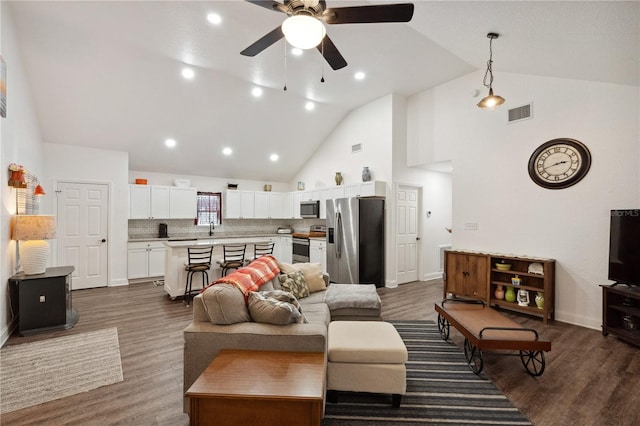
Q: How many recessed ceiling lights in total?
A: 9